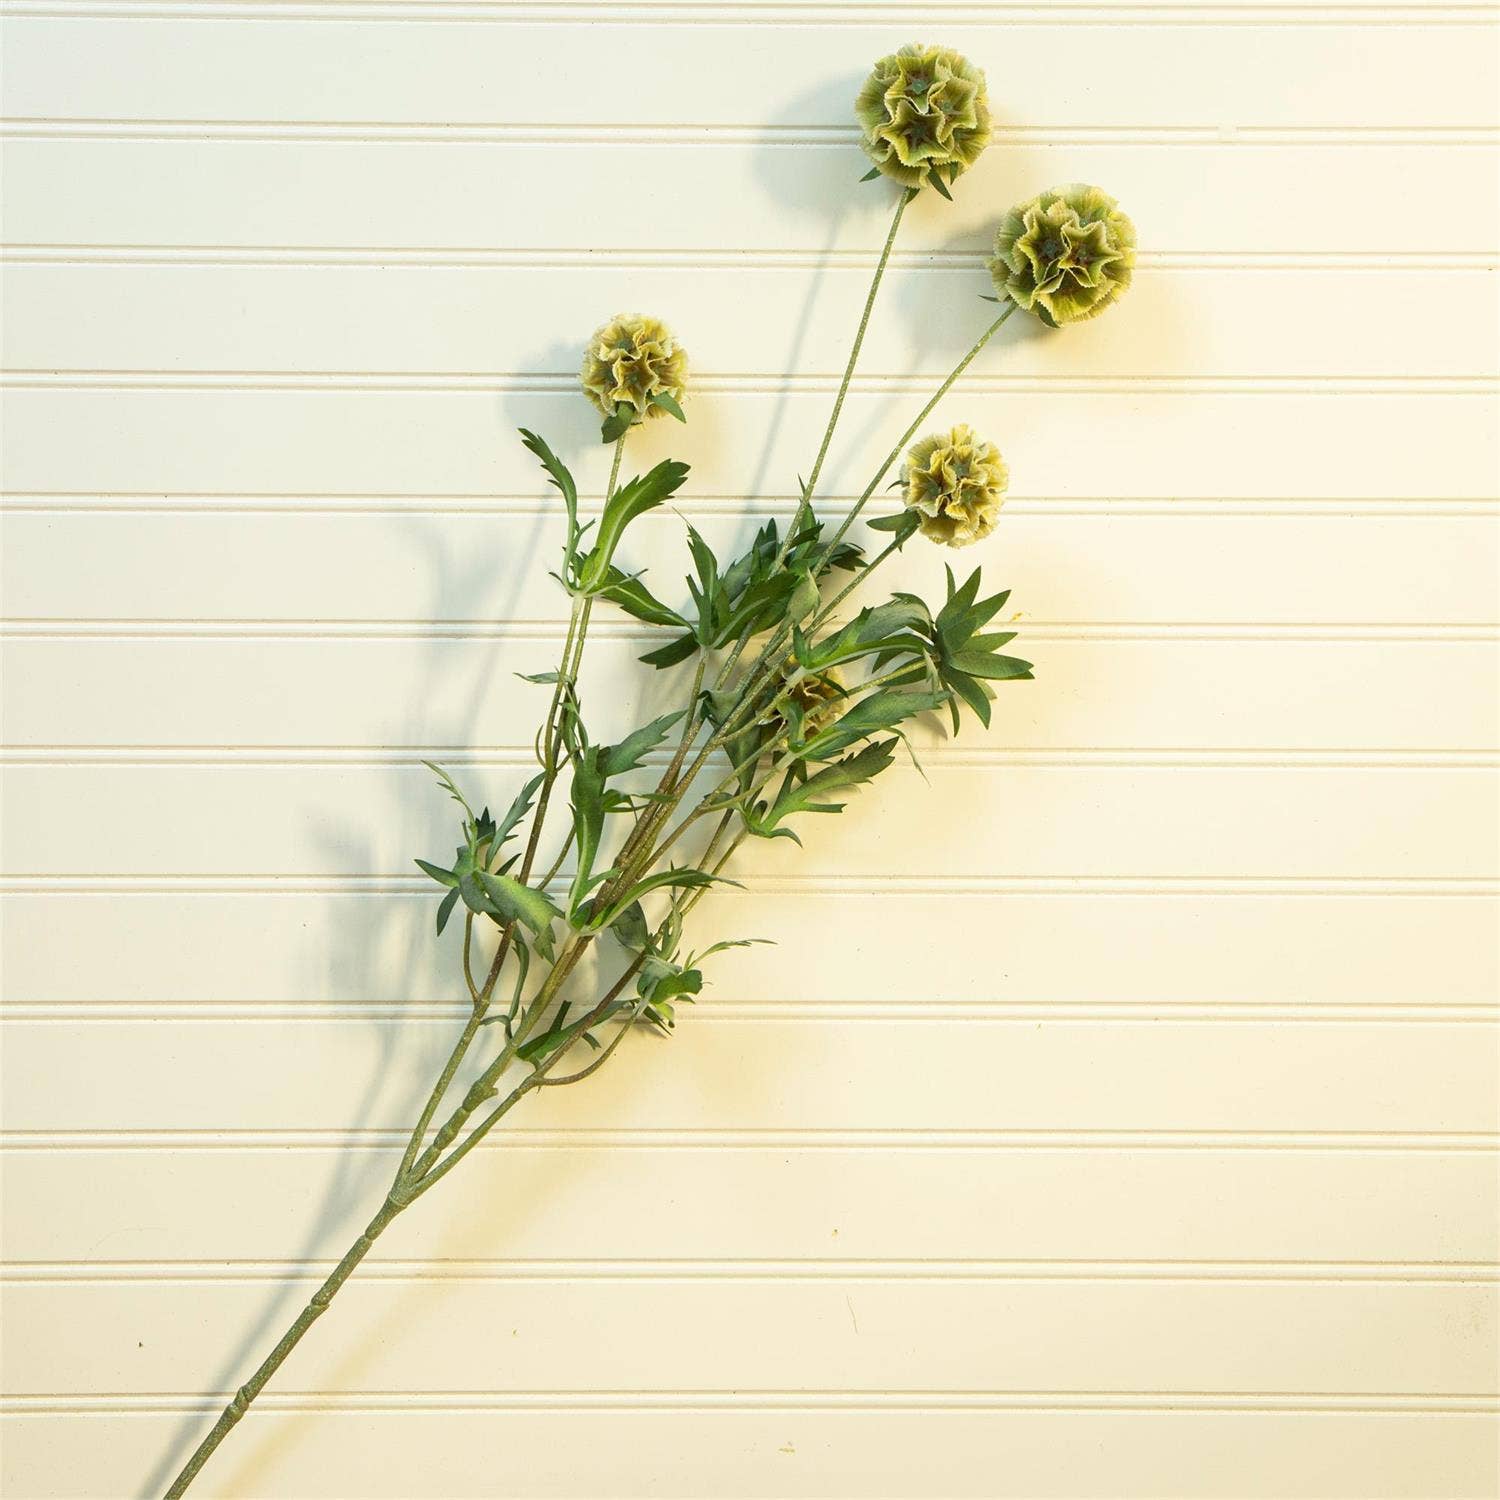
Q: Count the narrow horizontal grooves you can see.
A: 12